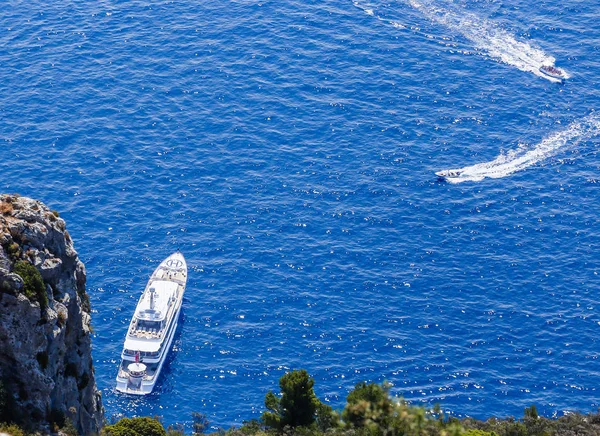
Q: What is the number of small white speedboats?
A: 2